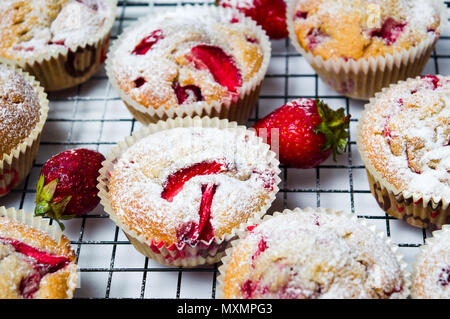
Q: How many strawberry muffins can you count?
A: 9